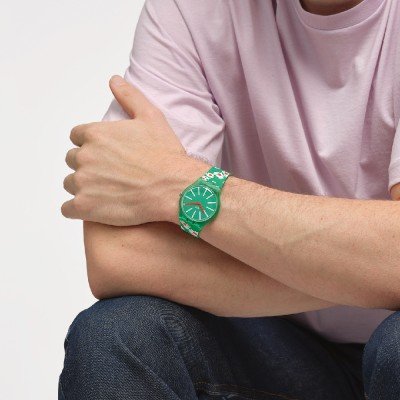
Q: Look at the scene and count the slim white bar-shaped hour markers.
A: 11